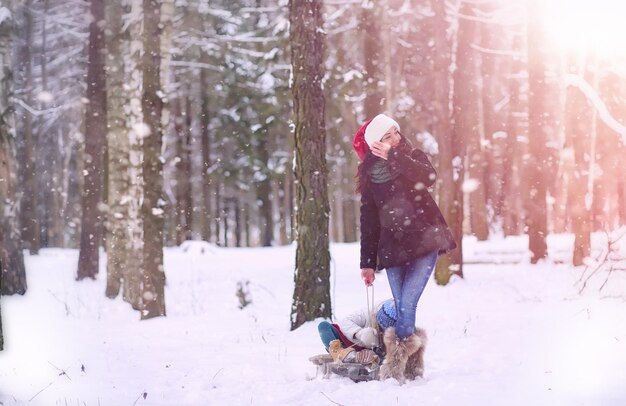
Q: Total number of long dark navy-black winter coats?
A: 1